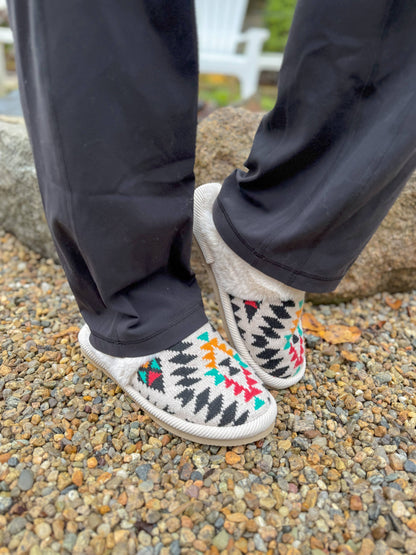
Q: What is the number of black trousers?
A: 1